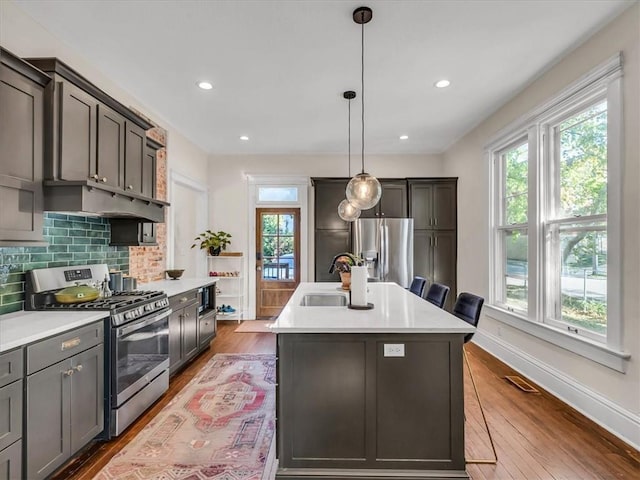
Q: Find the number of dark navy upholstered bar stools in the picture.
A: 3